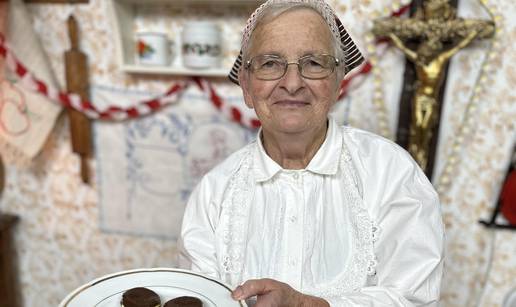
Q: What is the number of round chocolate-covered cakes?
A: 2